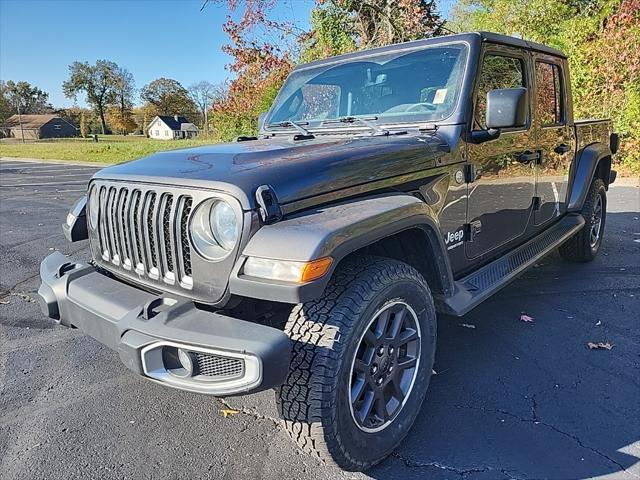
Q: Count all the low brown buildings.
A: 1